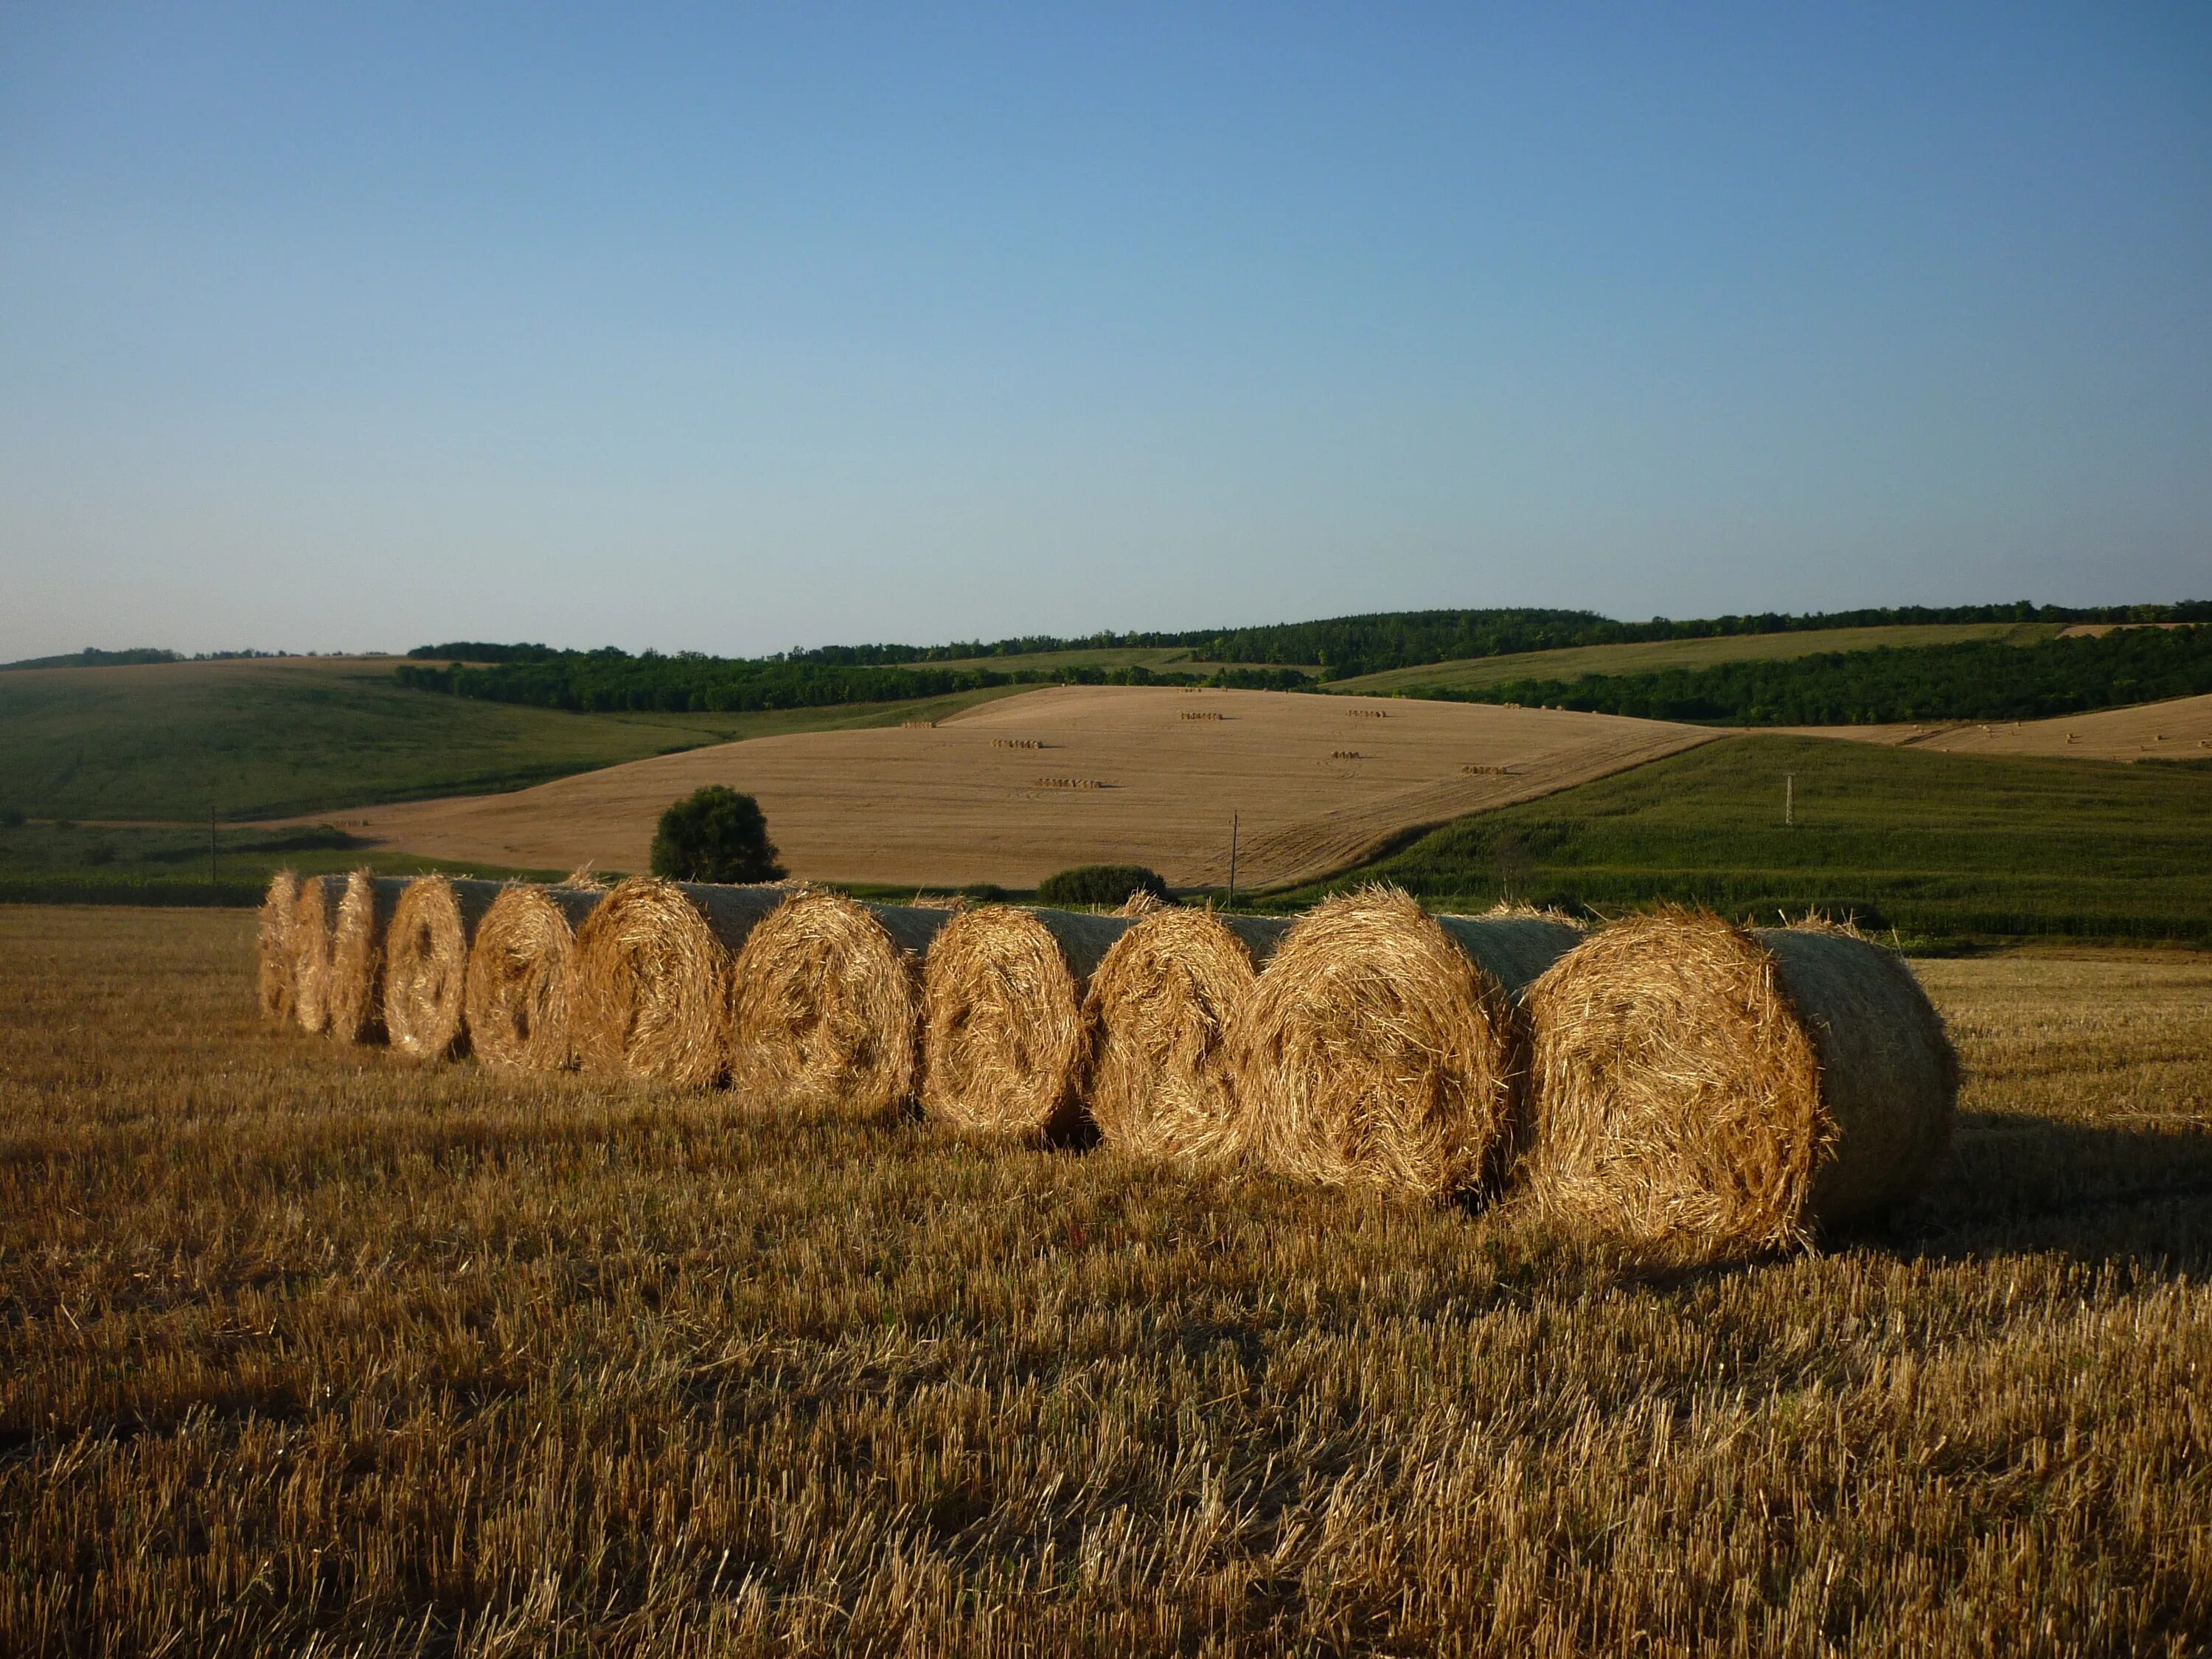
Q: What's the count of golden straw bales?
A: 11